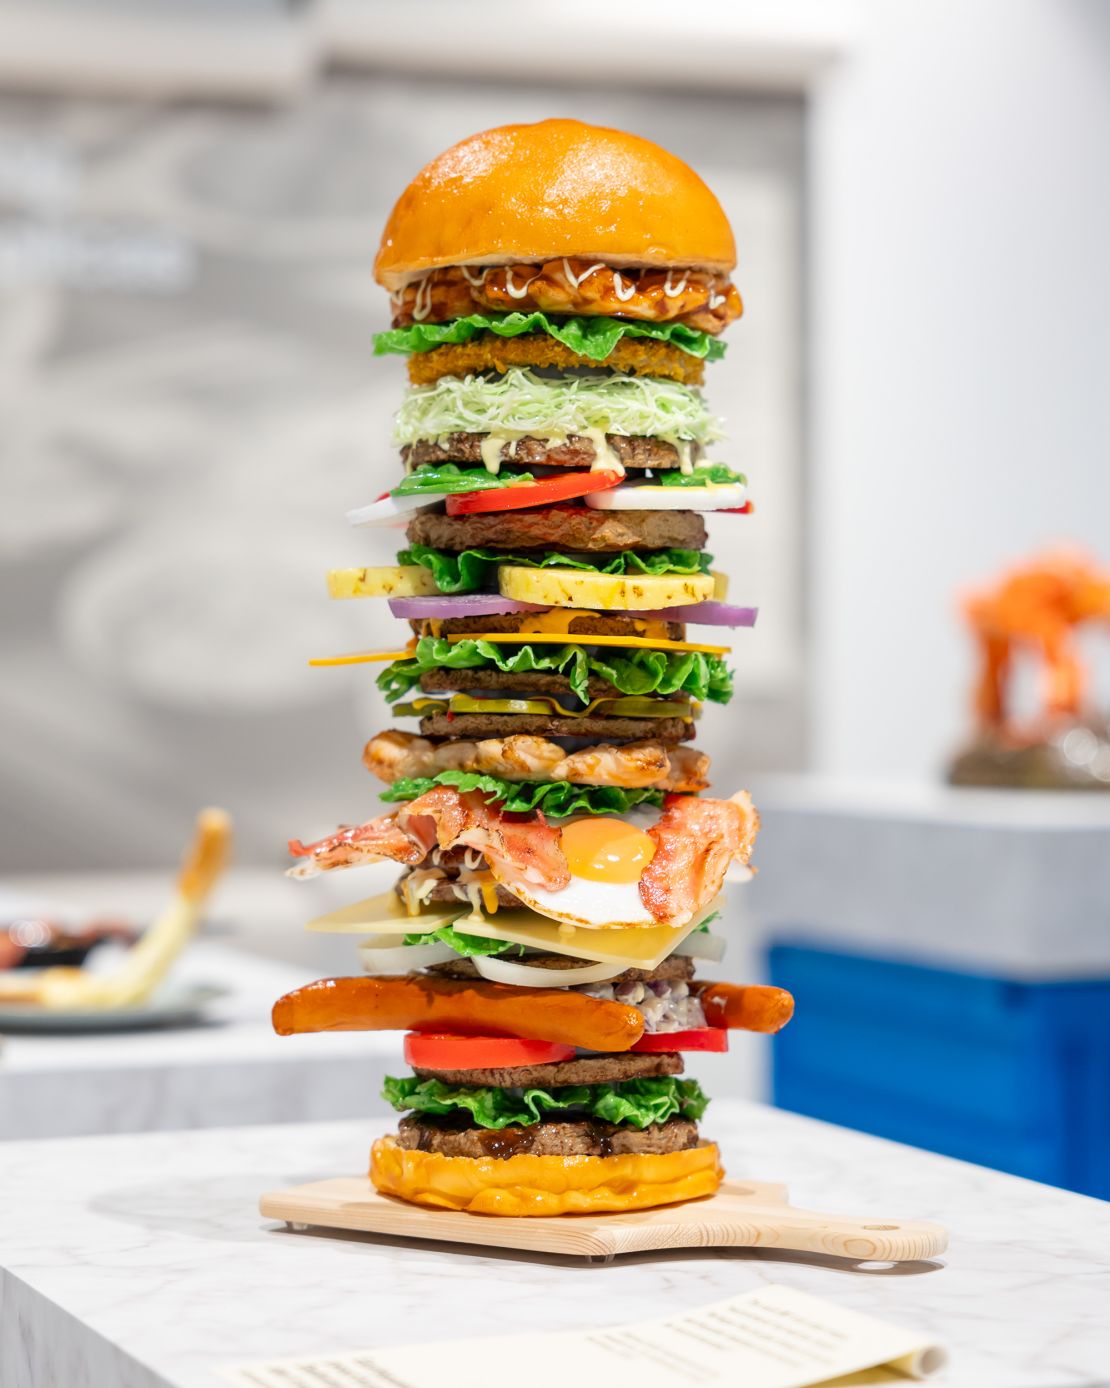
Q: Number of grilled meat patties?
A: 9